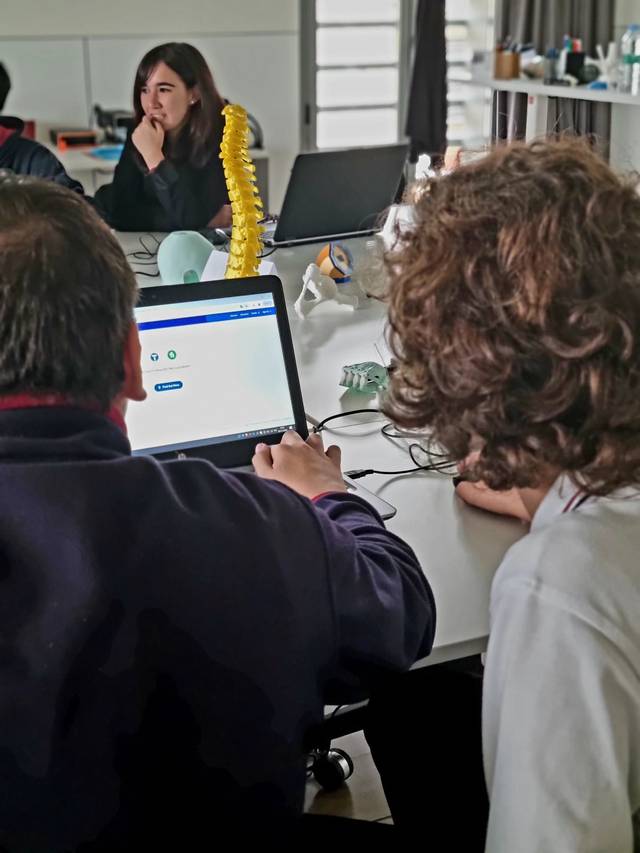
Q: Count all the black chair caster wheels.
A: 1